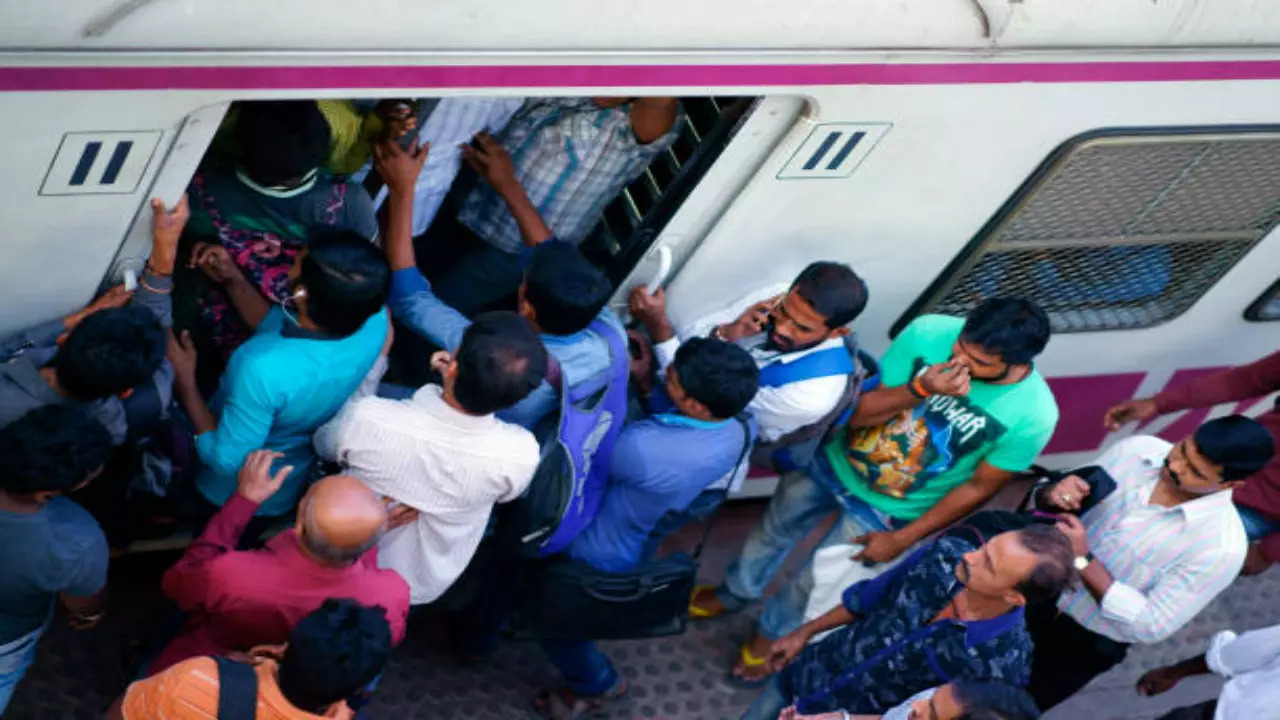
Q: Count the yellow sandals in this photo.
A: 2